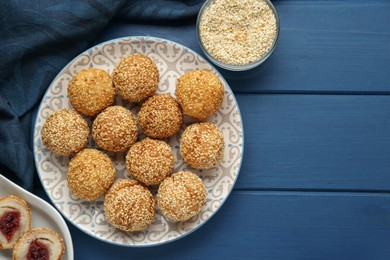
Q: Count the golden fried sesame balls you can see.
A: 11